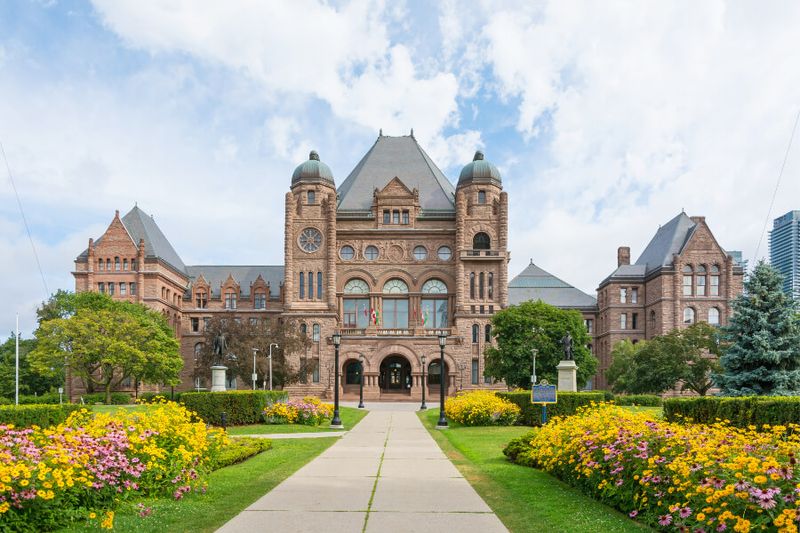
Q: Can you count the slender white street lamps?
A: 3